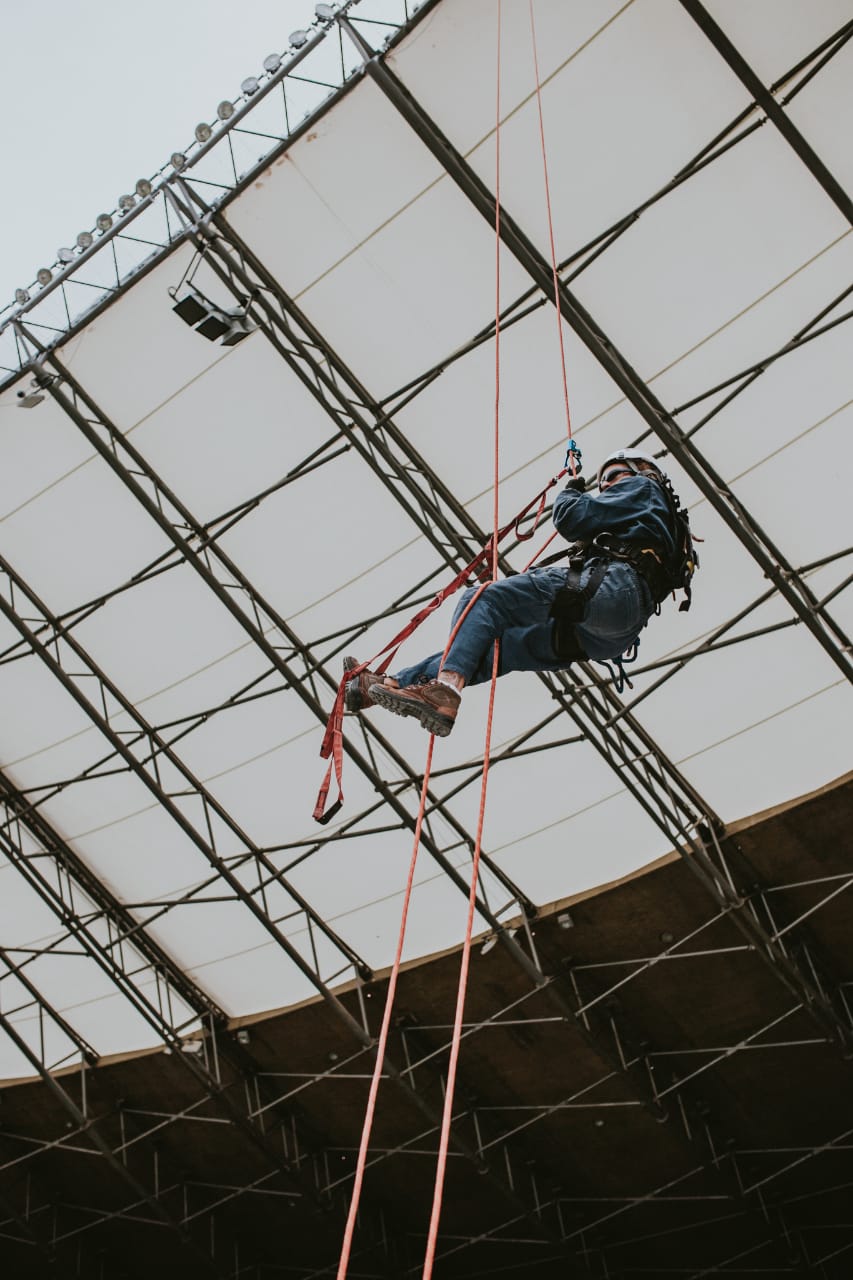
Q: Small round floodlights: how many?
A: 14